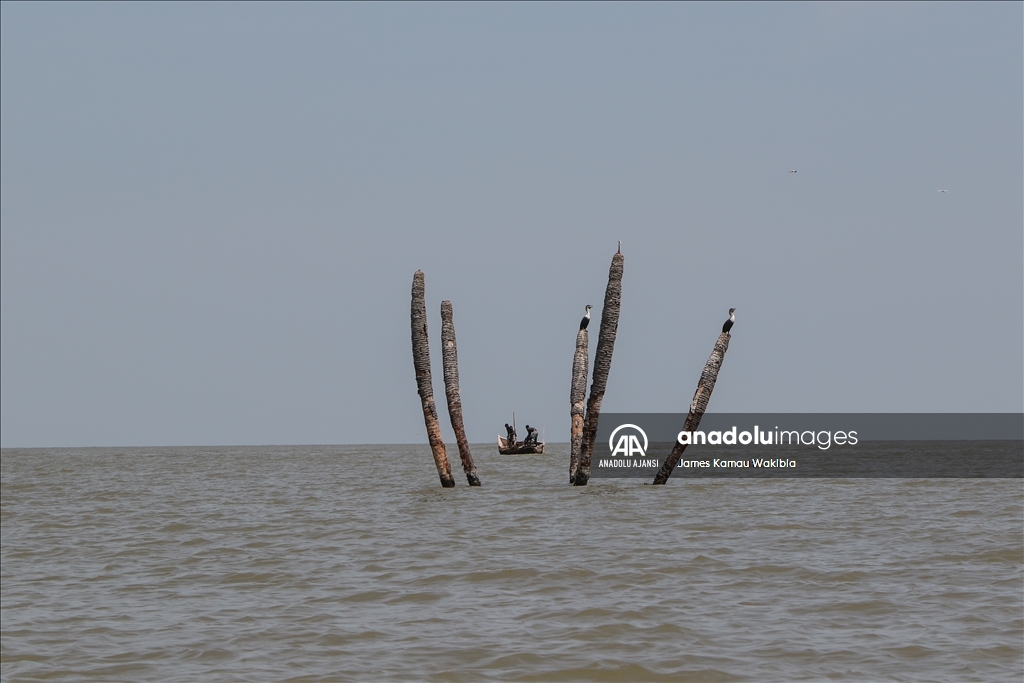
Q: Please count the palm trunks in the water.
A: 5